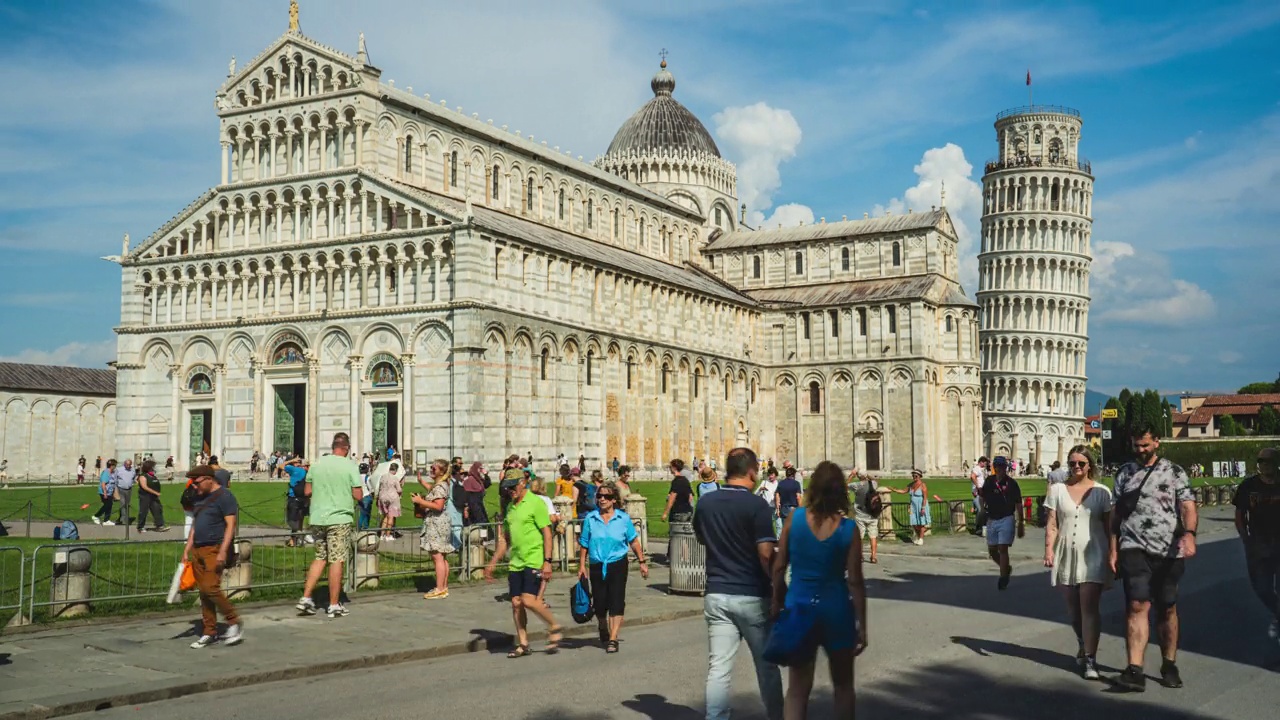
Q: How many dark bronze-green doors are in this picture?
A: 3